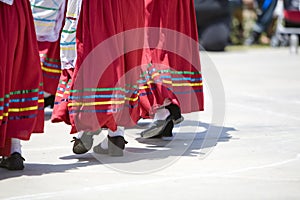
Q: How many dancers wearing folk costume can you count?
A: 4